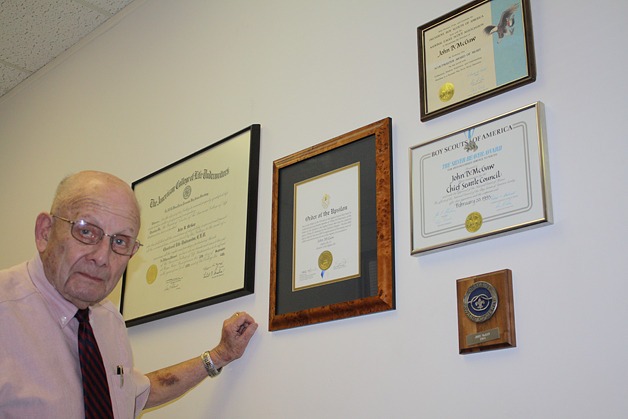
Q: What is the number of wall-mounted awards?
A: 5